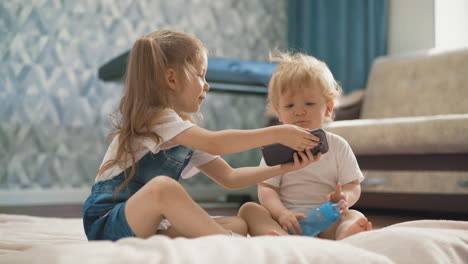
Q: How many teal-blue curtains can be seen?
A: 1